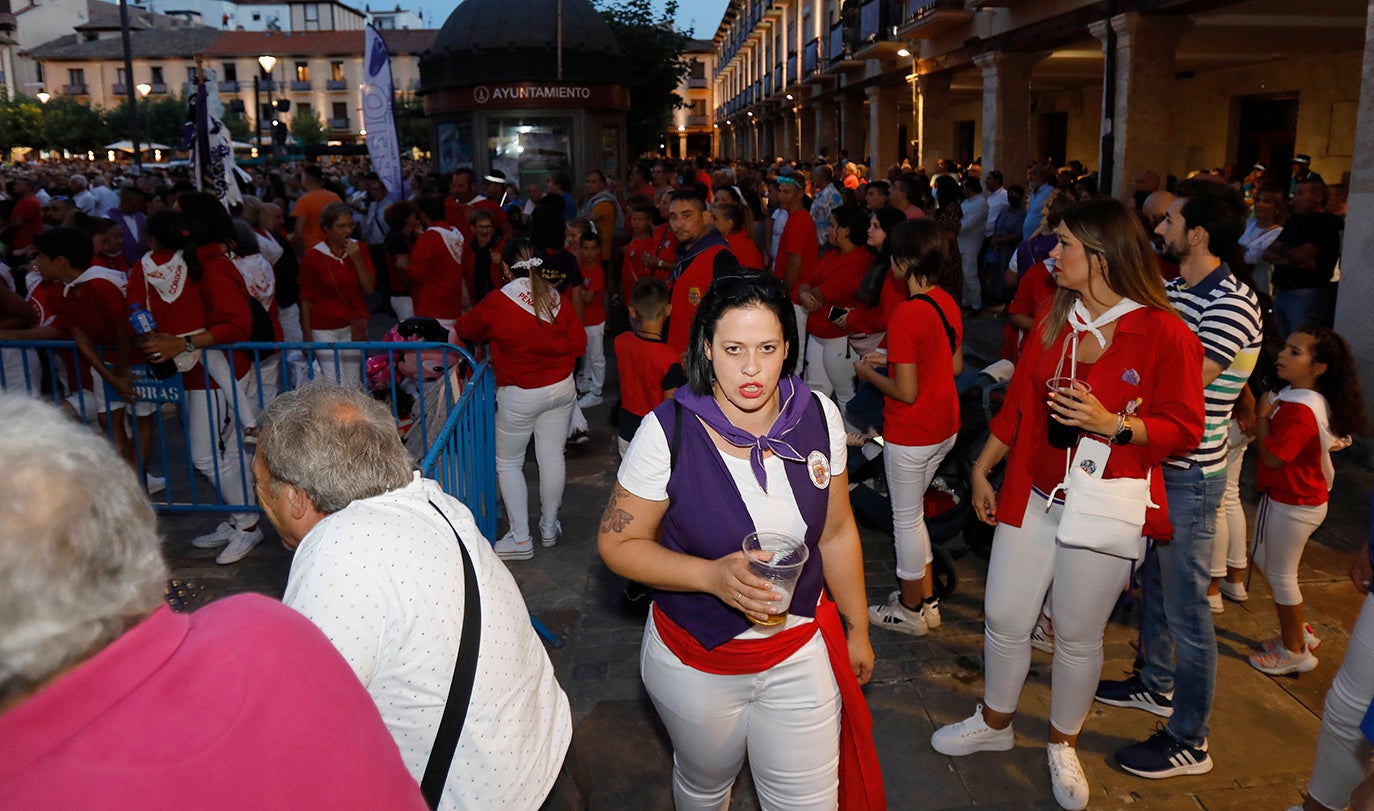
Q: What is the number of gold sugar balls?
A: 0